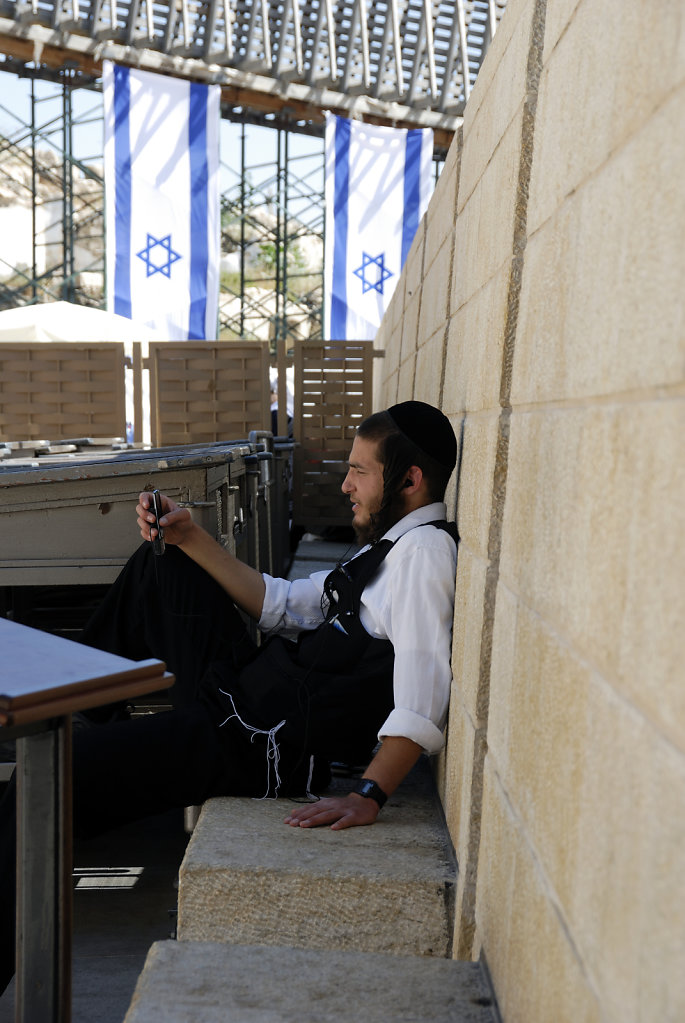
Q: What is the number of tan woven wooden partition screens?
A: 3